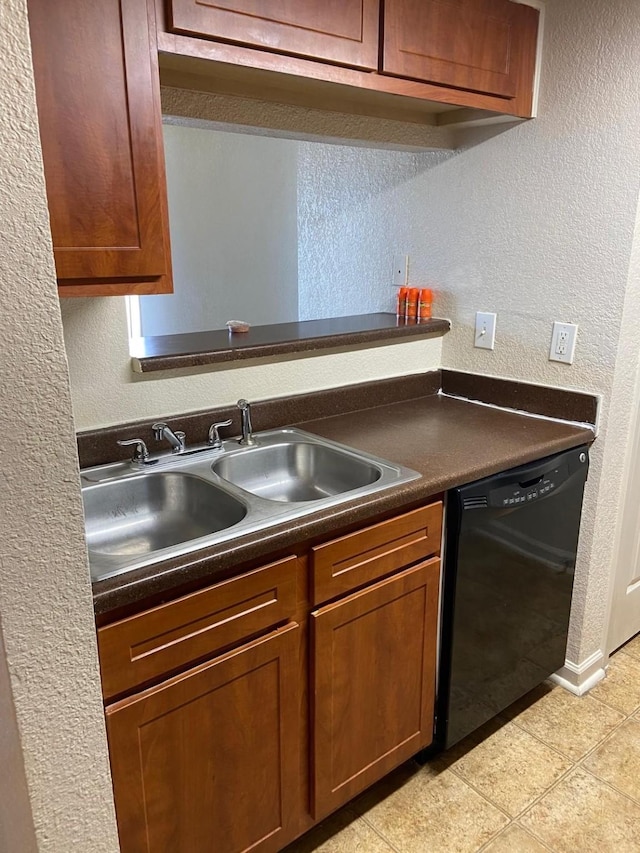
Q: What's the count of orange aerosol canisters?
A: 3